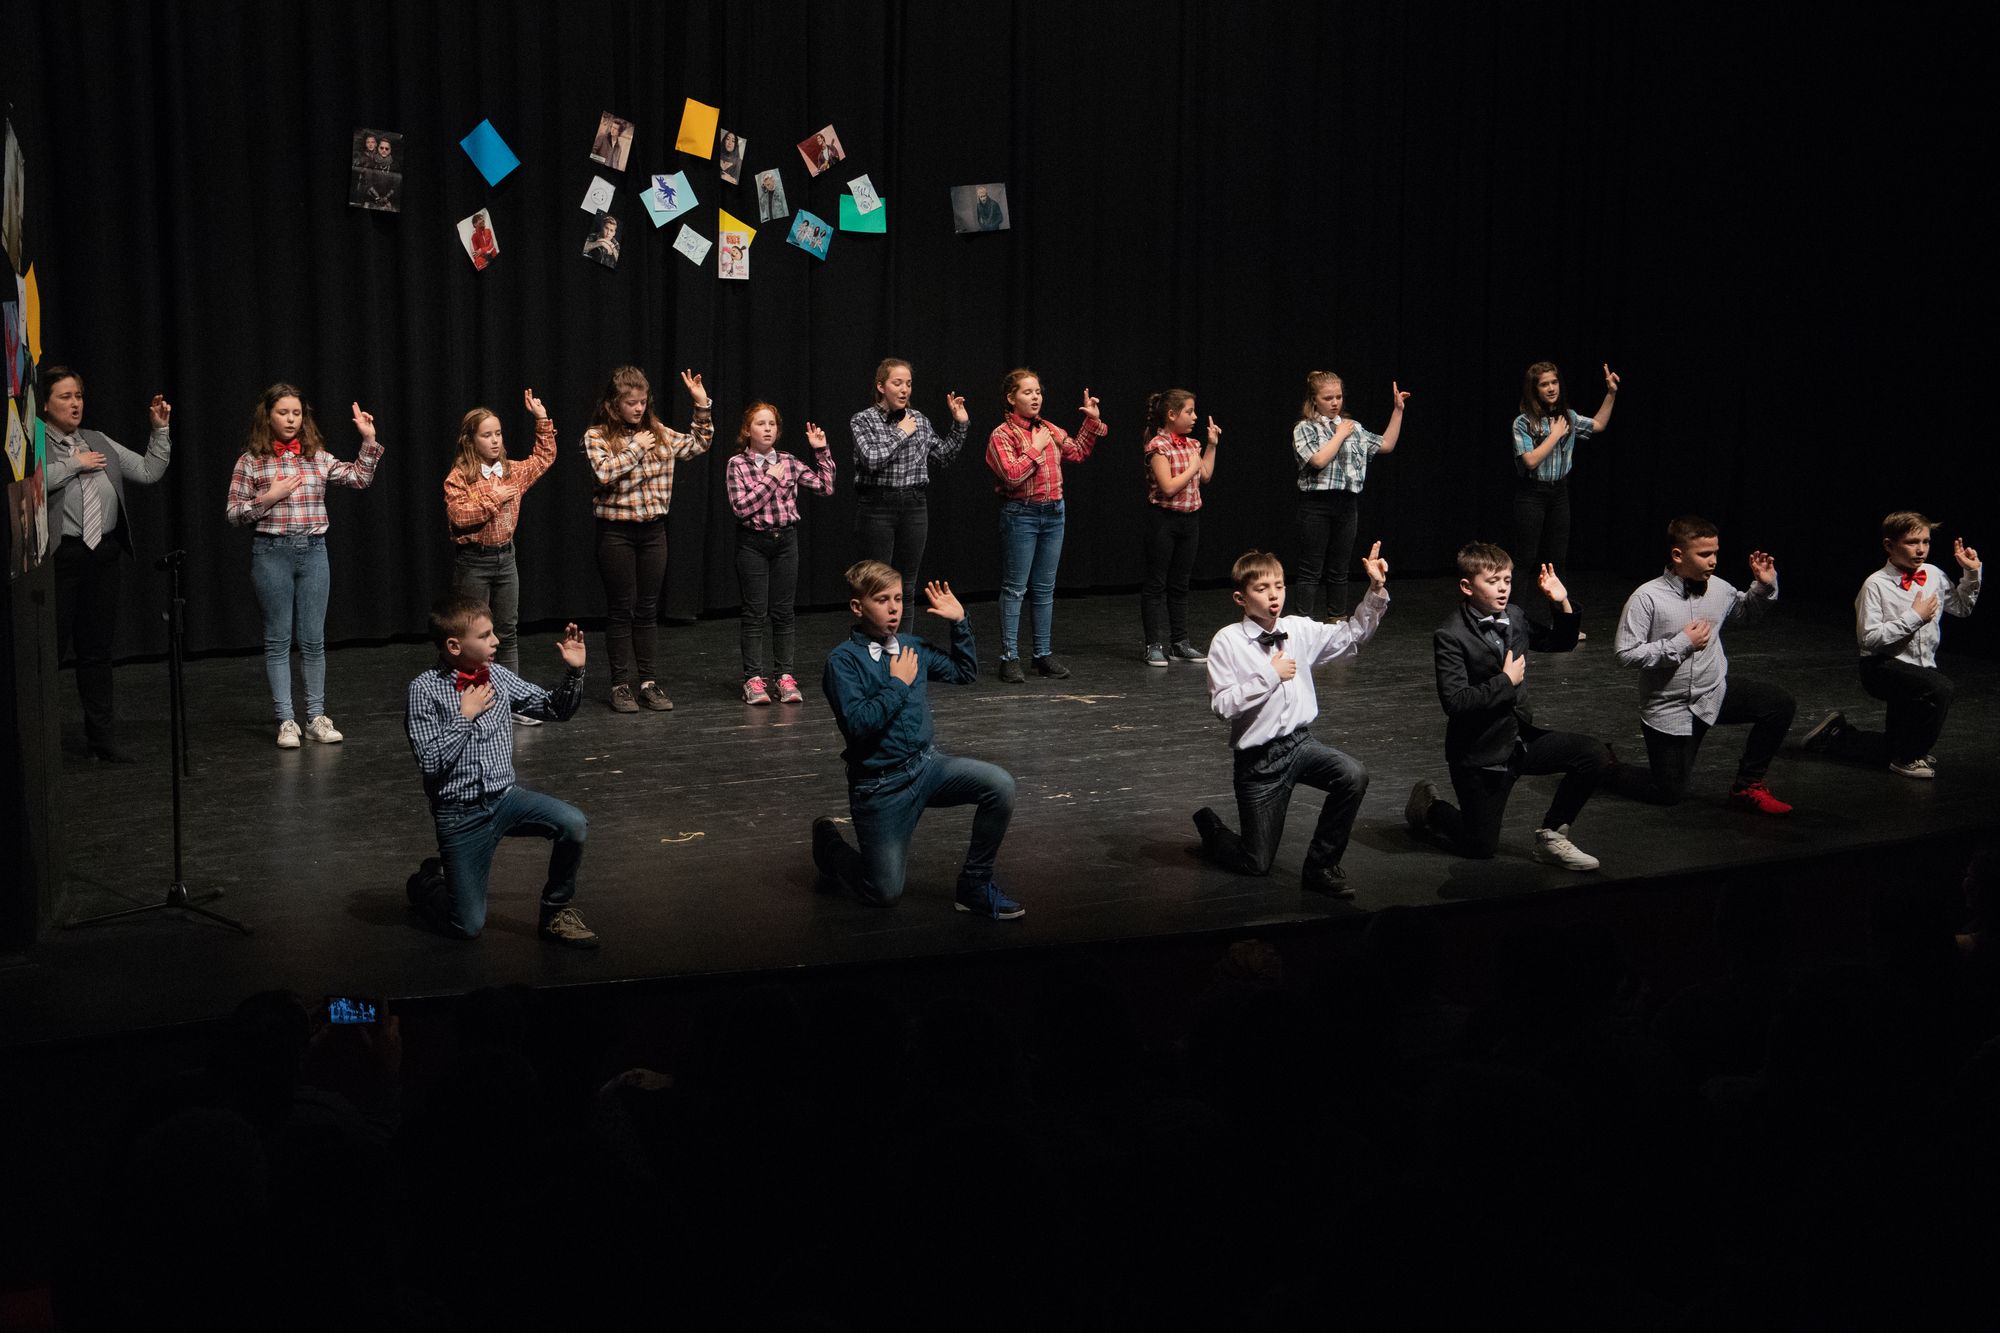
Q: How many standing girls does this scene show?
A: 9